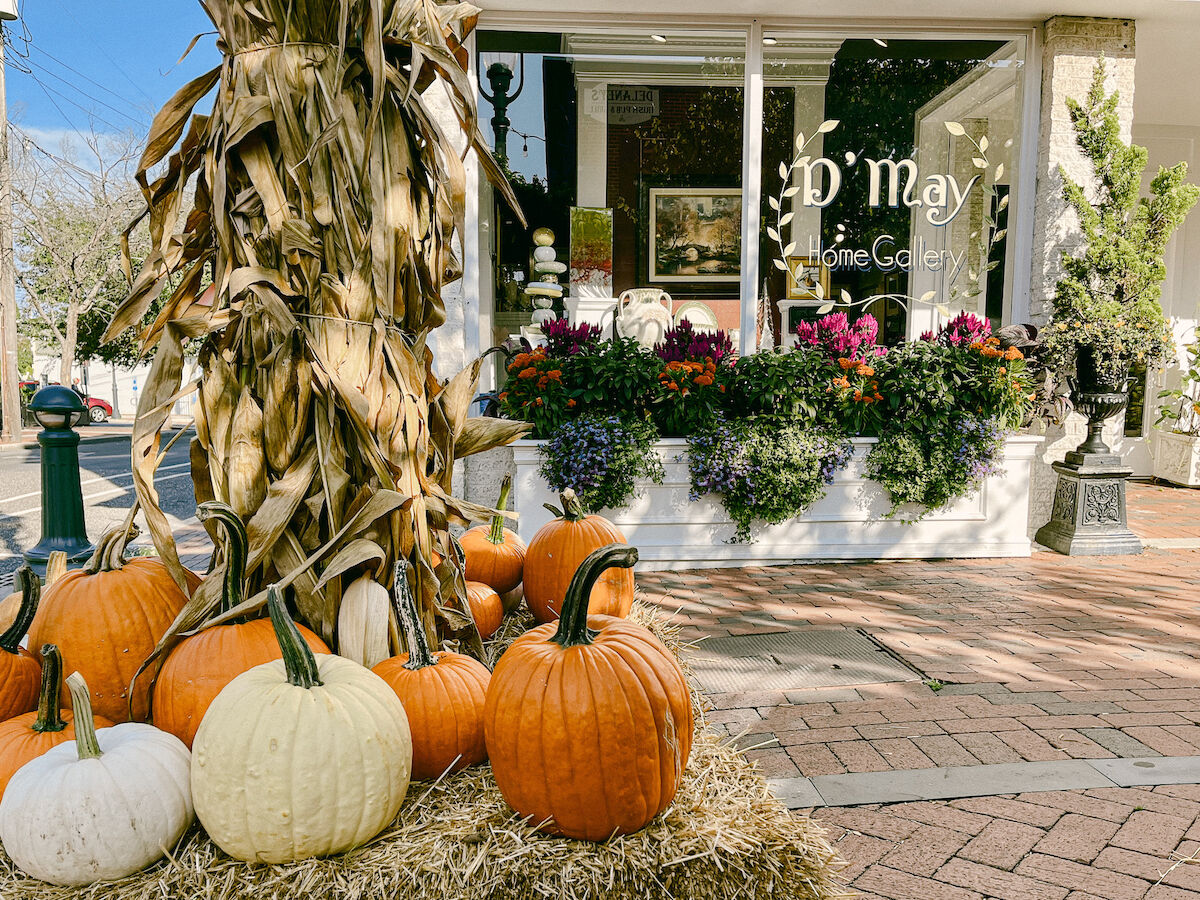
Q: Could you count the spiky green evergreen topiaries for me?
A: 1